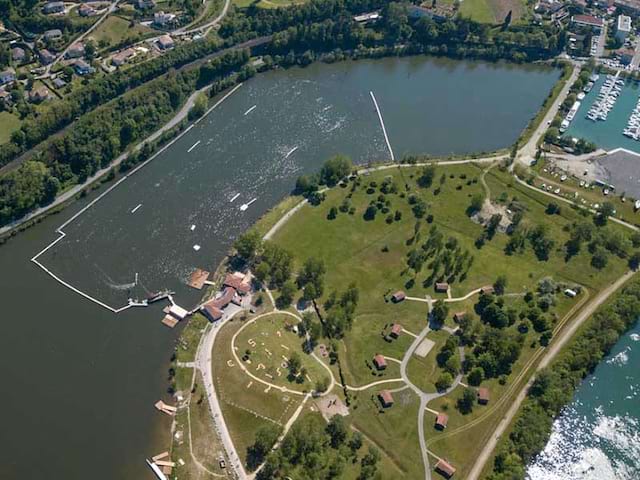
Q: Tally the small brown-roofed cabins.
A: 10